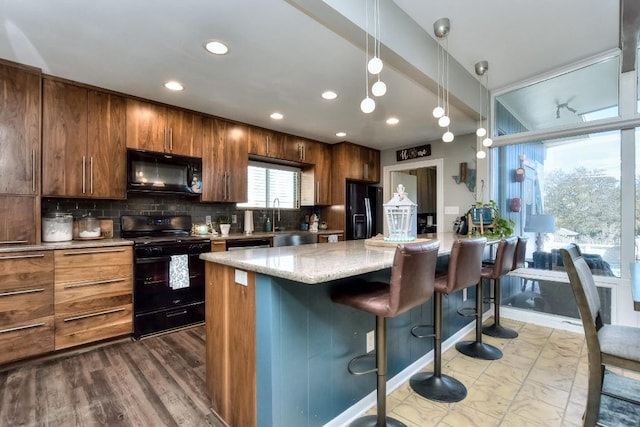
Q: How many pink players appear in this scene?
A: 0